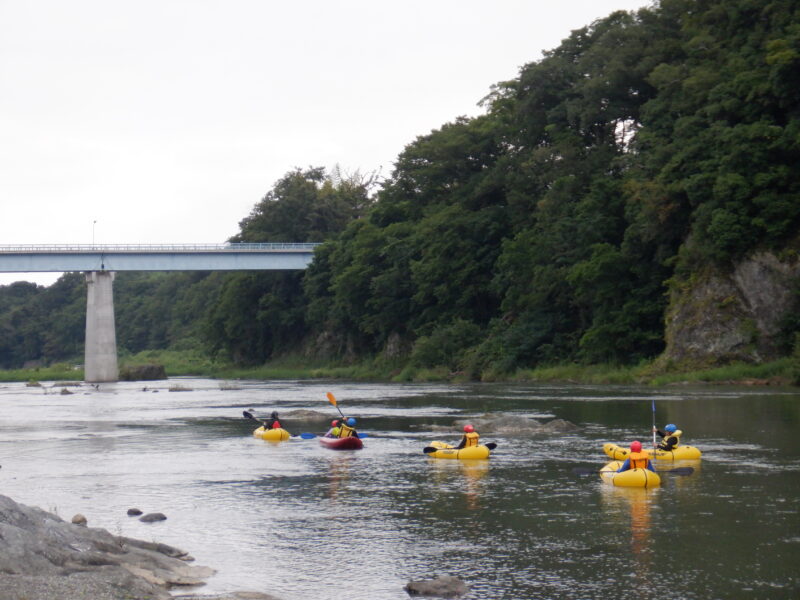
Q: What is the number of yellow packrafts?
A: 4